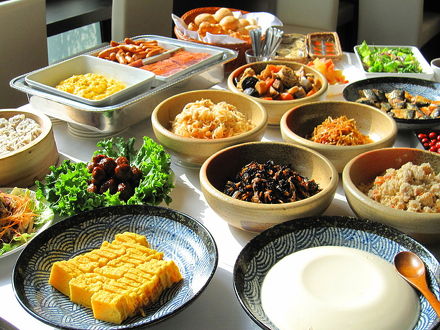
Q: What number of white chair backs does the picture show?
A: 4